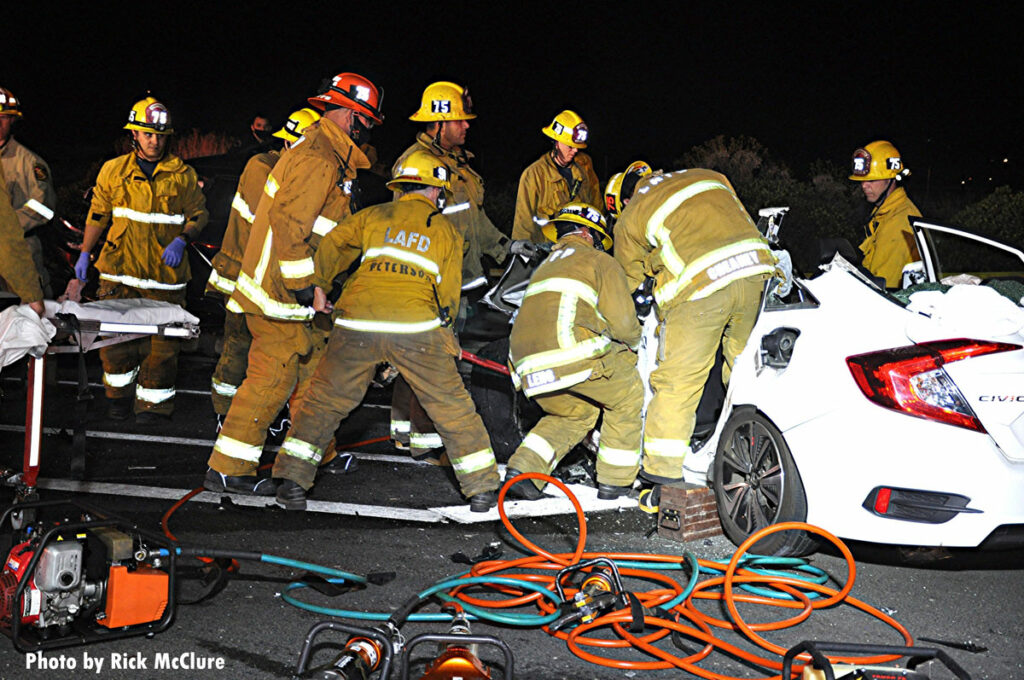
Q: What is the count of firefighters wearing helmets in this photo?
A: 10